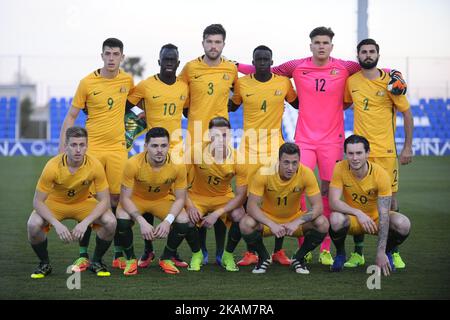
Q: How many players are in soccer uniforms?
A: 11